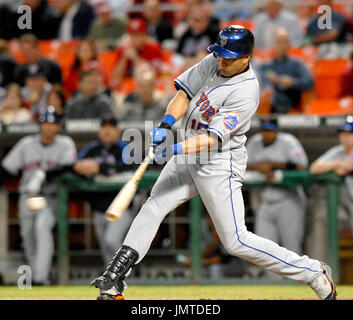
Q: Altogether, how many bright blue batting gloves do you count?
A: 2